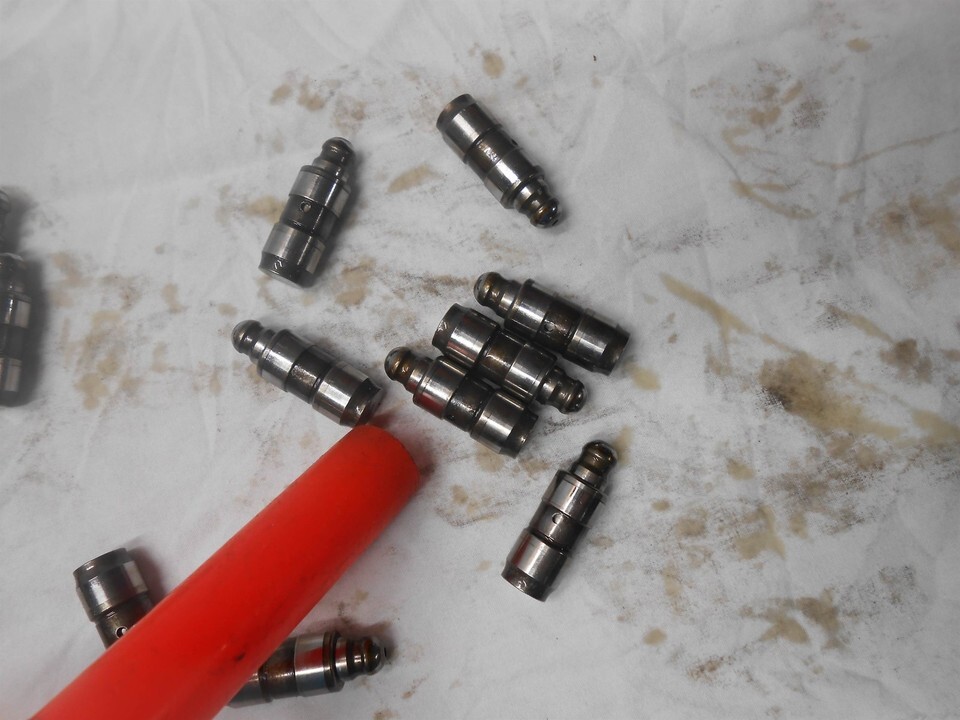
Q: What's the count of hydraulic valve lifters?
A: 11